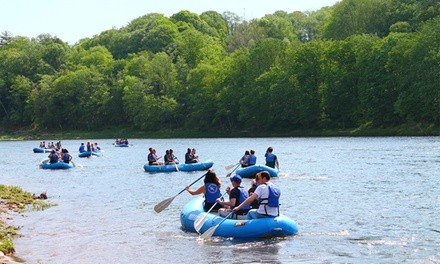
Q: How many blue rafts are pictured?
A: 7